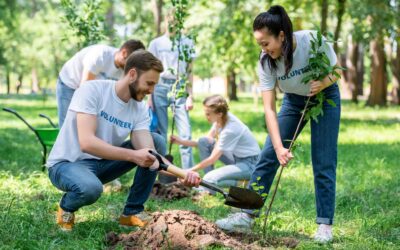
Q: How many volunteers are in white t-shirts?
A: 5